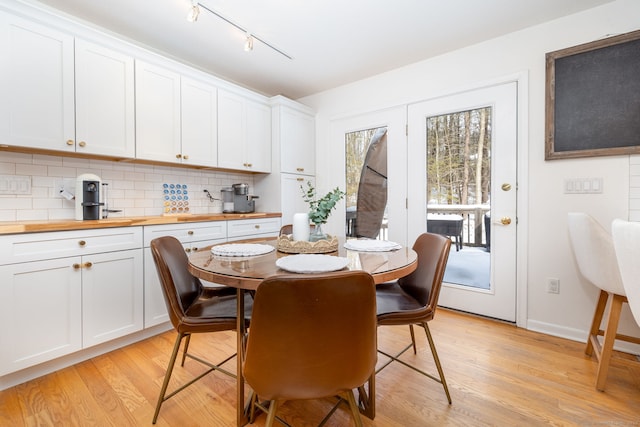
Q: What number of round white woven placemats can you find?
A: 3